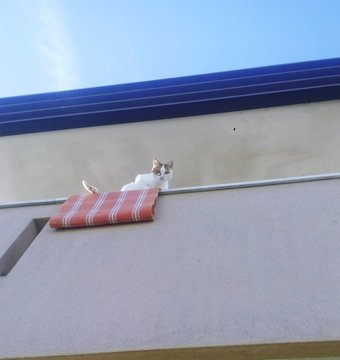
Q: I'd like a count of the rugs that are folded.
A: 1